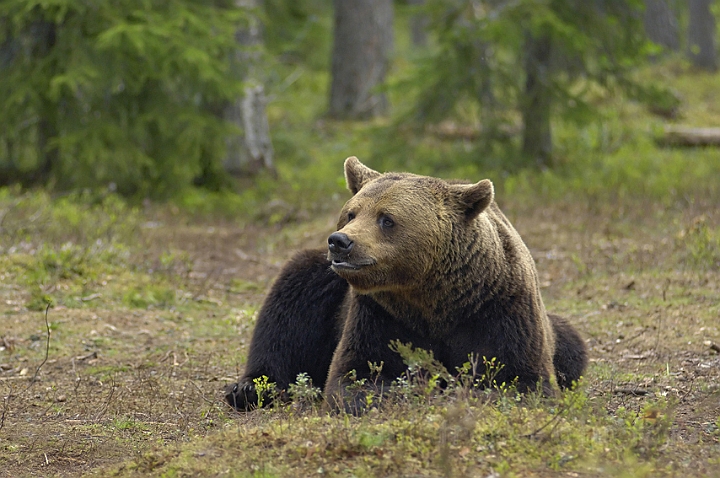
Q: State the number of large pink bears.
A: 0